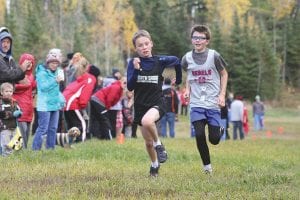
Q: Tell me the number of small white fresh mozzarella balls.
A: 0